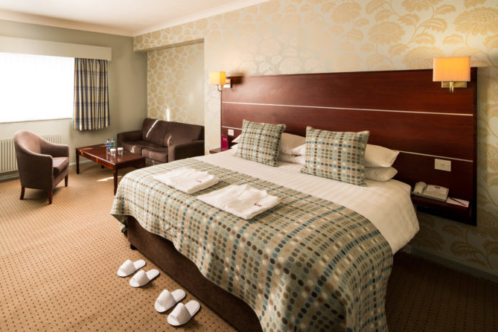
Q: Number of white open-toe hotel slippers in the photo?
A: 4